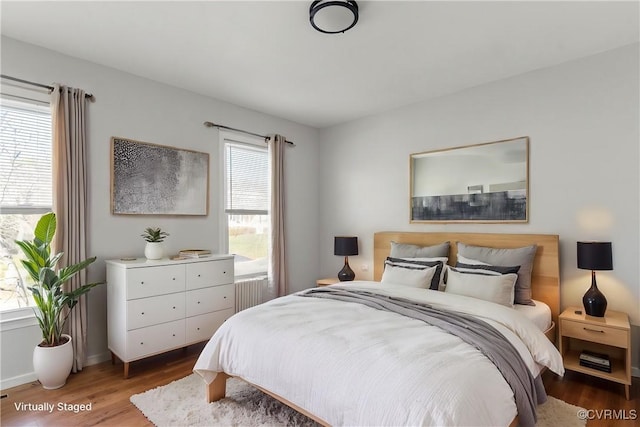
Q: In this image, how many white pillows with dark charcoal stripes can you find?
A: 2